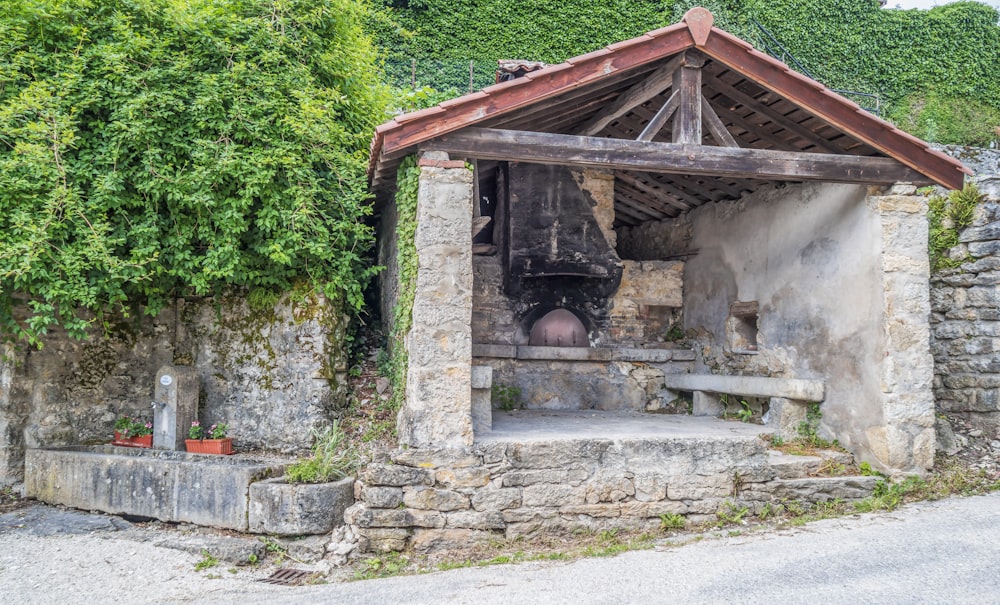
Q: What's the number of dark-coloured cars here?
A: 0